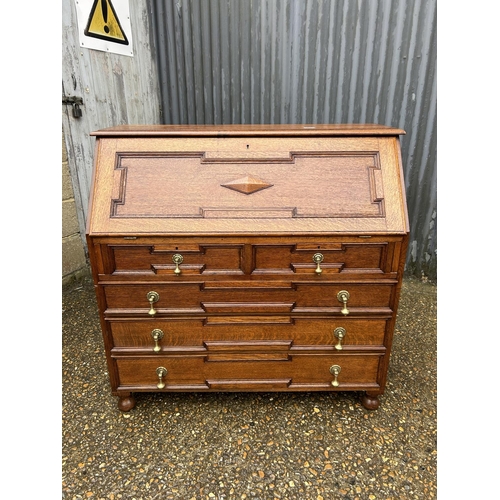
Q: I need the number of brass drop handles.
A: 8